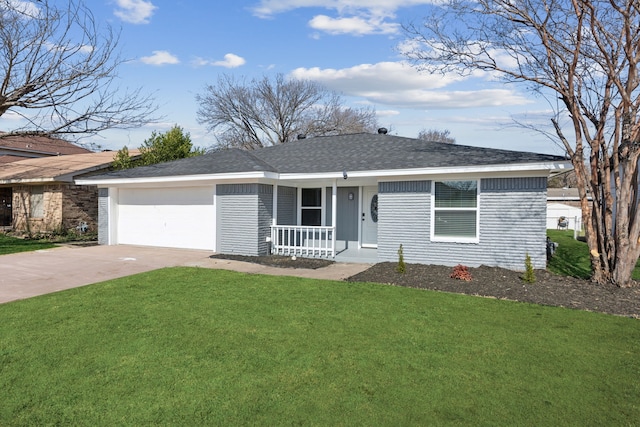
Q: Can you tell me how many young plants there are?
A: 3